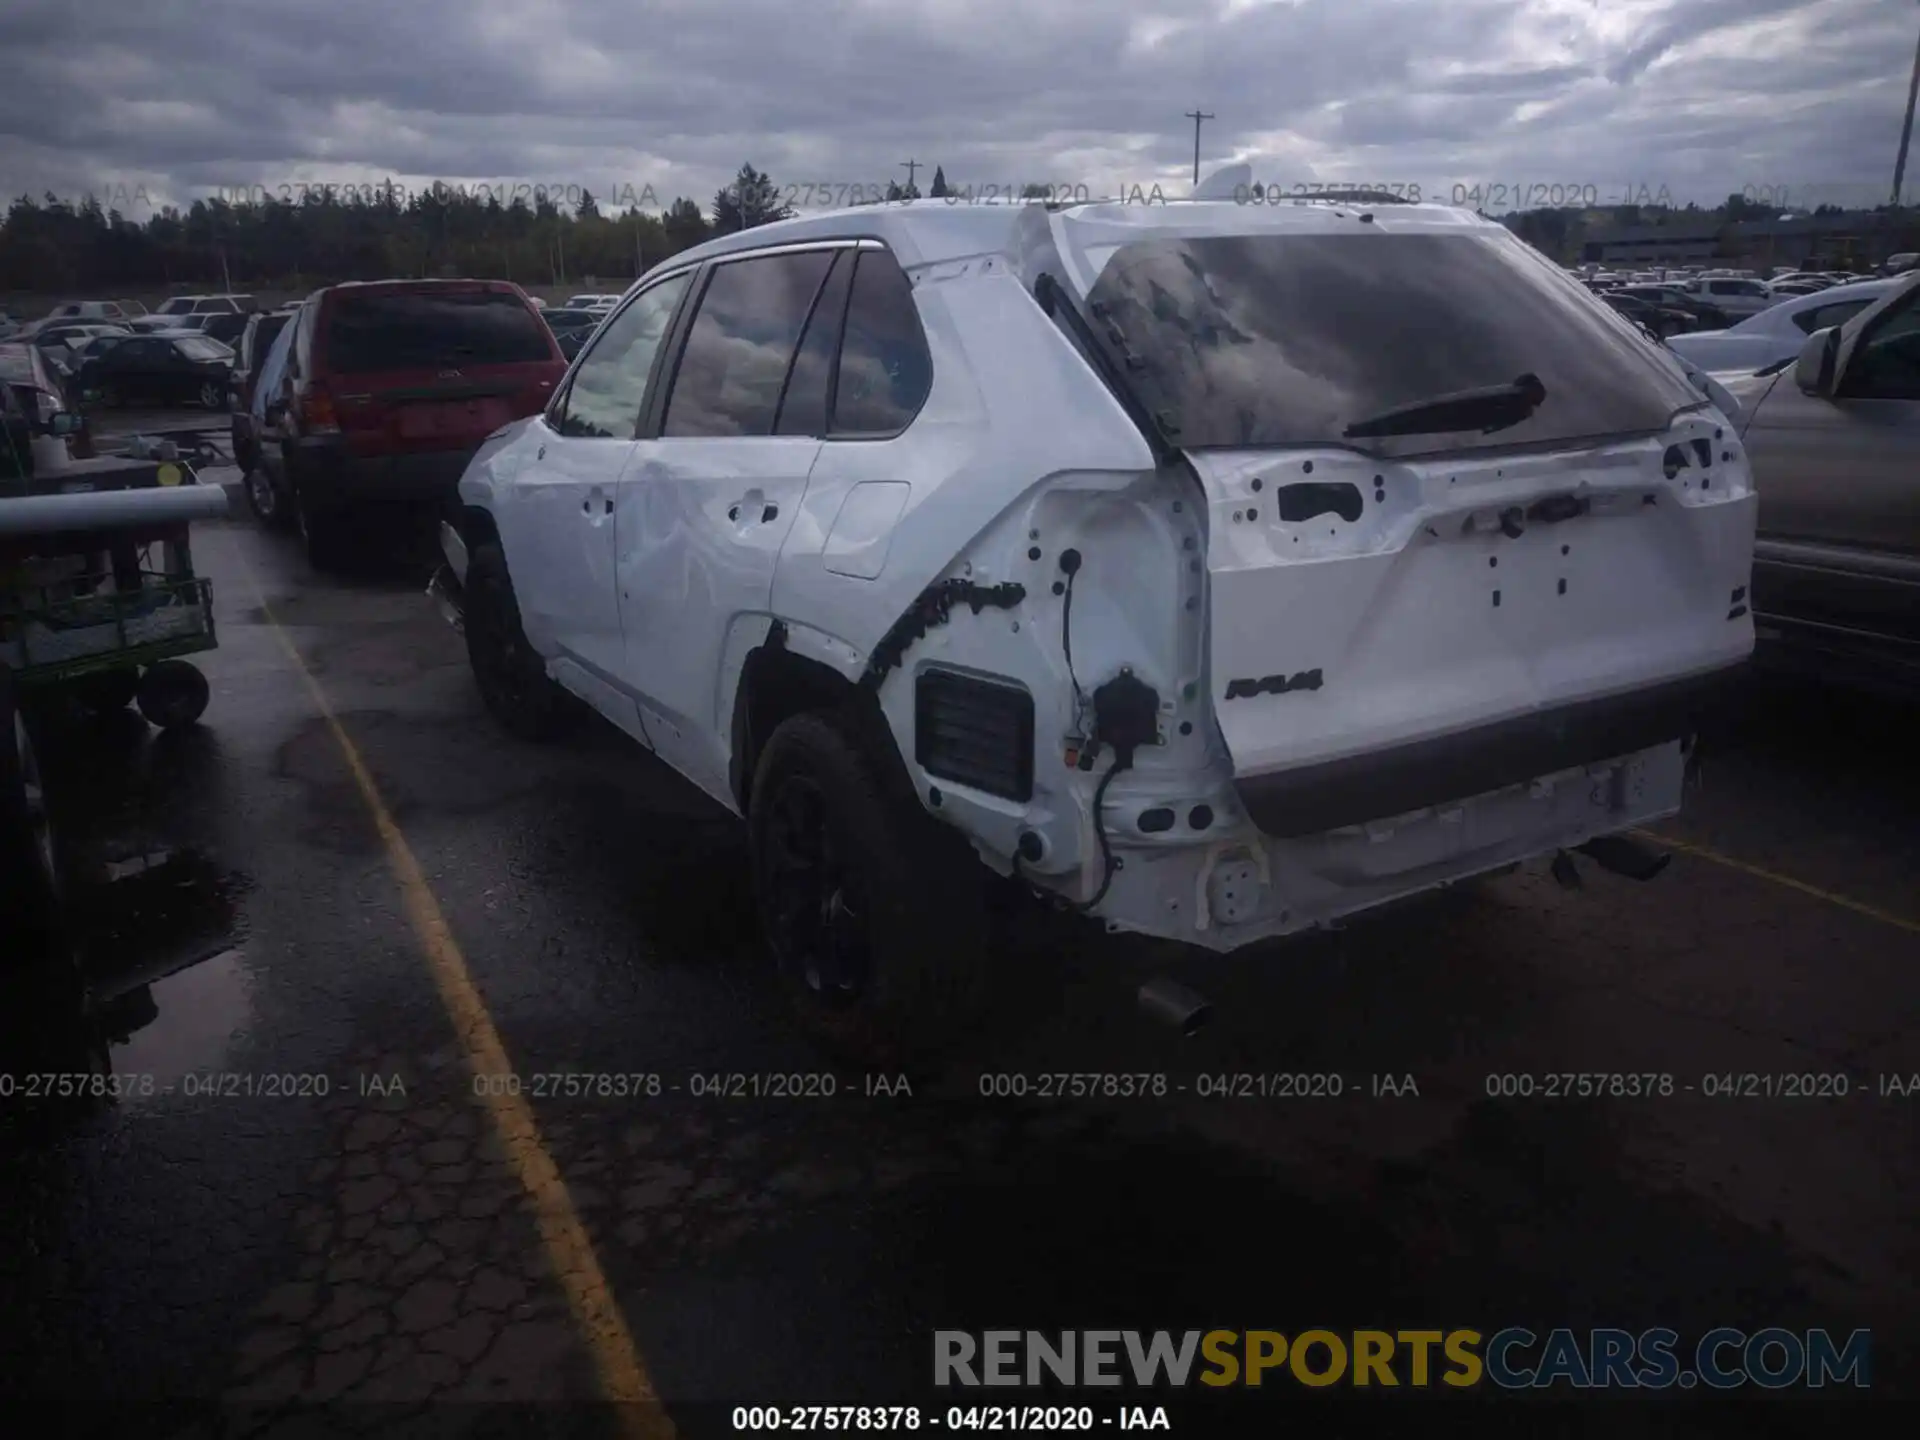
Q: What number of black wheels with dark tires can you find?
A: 2